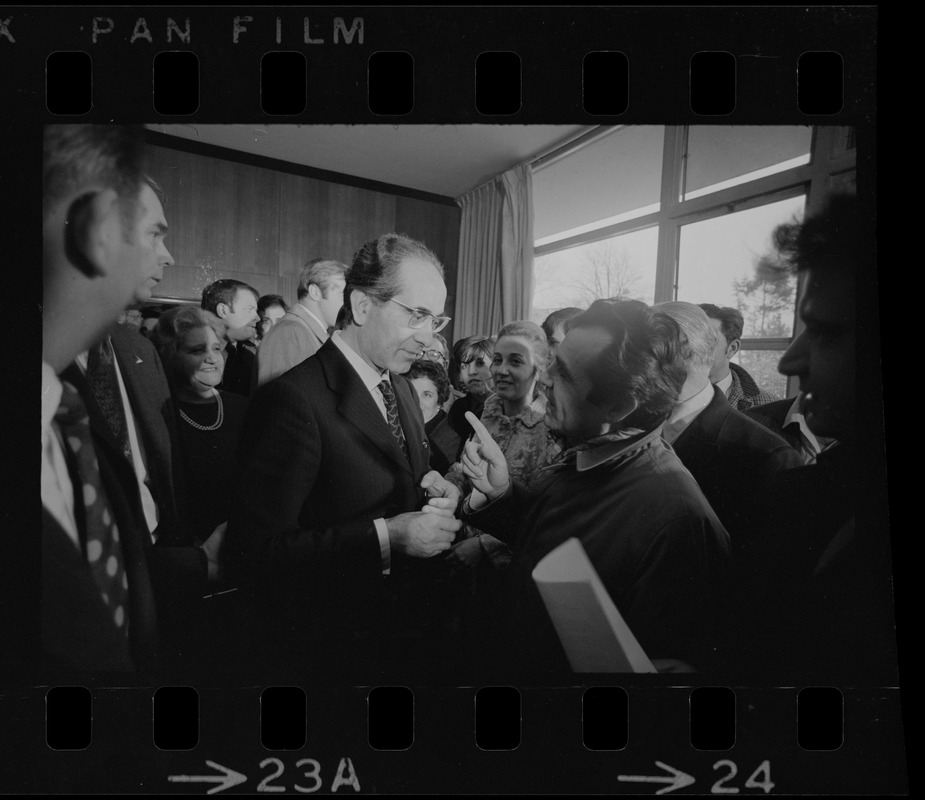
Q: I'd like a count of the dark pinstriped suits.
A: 1